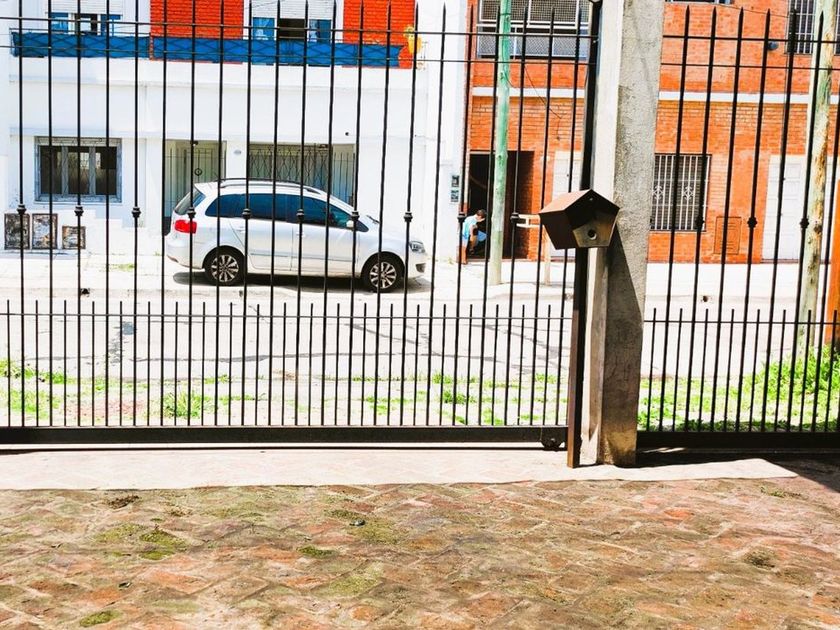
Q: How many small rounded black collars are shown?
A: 13